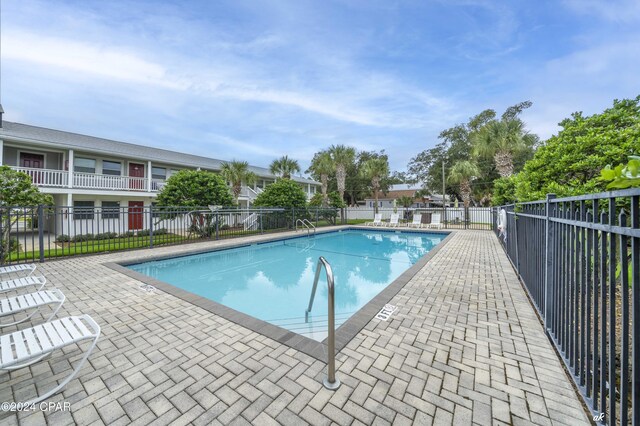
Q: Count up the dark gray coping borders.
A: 1